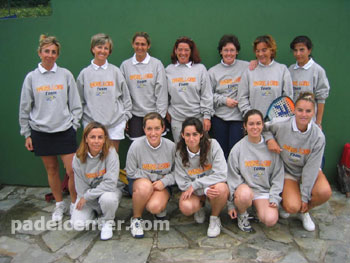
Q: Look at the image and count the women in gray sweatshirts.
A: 12